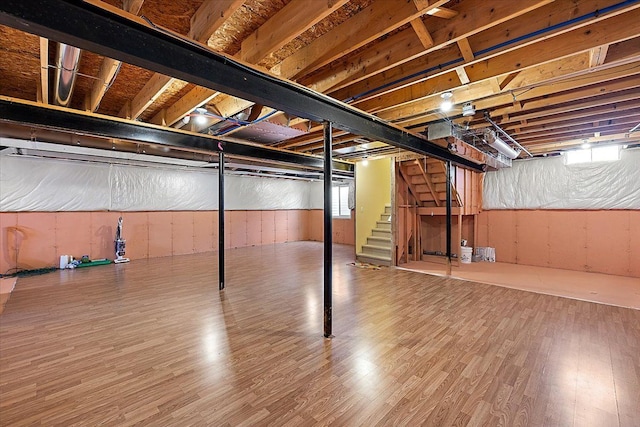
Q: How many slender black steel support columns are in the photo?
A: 3